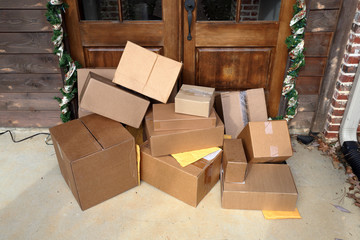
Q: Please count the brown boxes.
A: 12